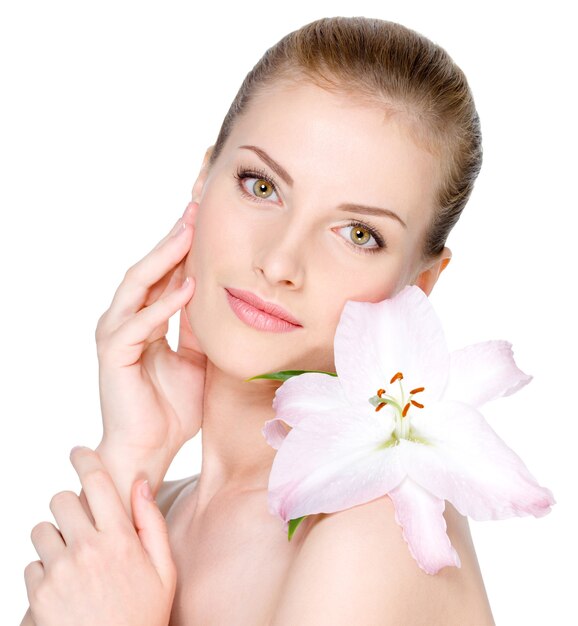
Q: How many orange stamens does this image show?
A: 6